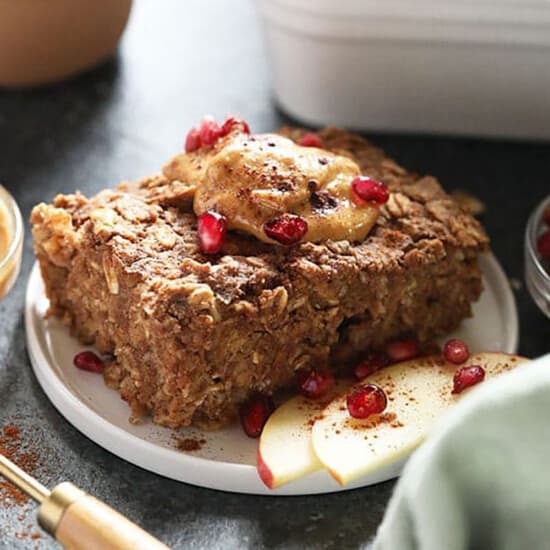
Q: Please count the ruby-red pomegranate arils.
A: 15